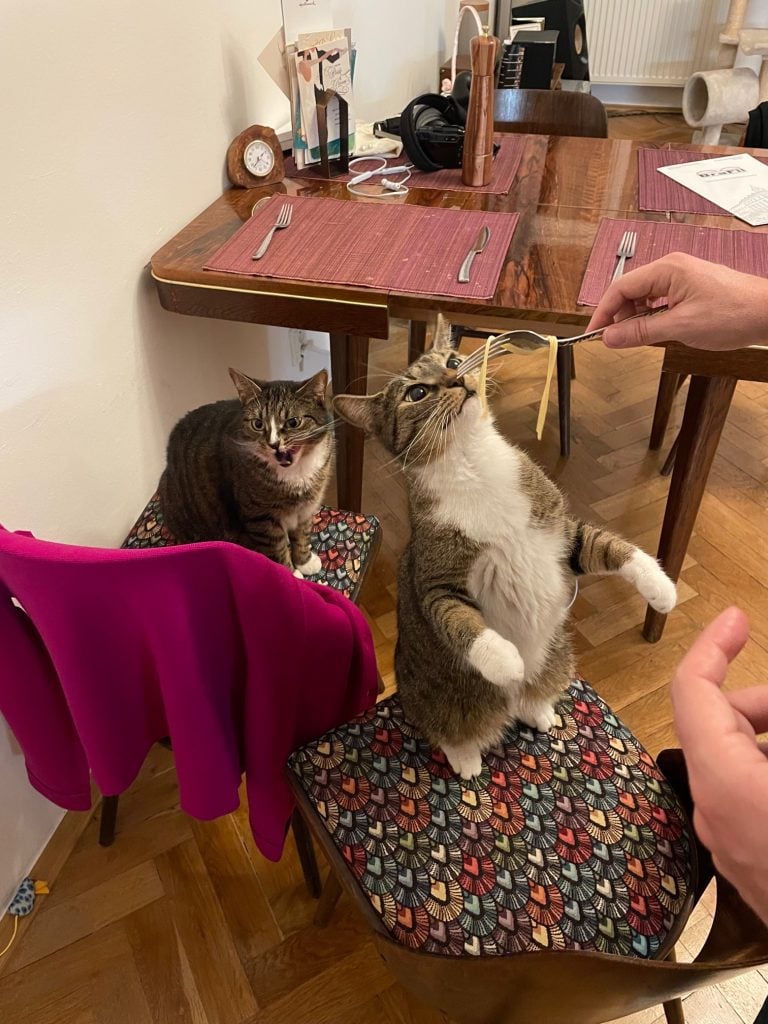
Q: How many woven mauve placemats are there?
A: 4